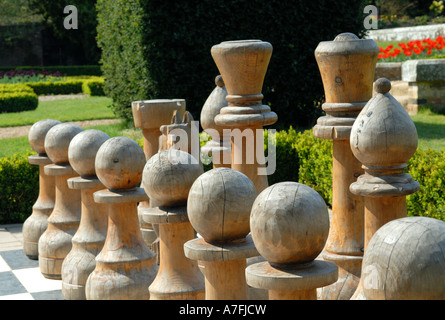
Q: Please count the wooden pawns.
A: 8